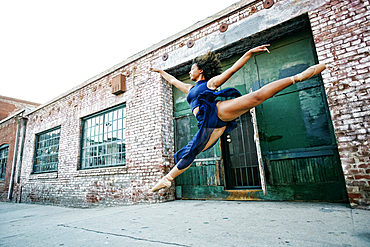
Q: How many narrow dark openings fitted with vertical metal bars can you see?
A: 1